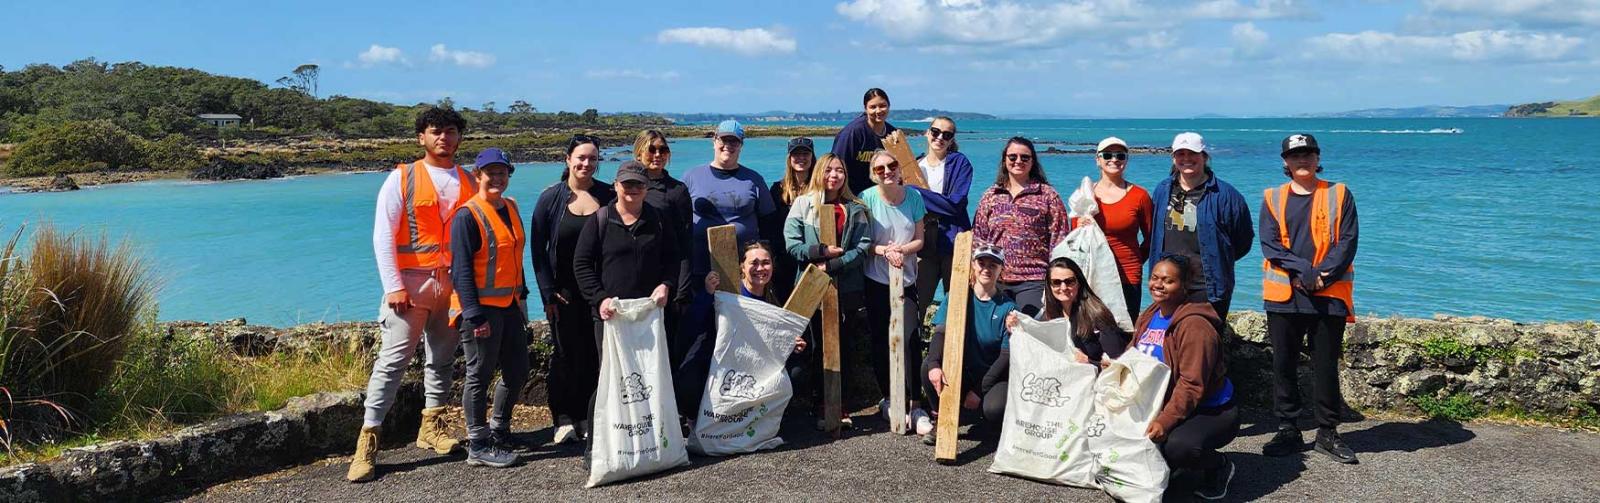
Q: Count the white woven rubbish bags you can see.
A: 5